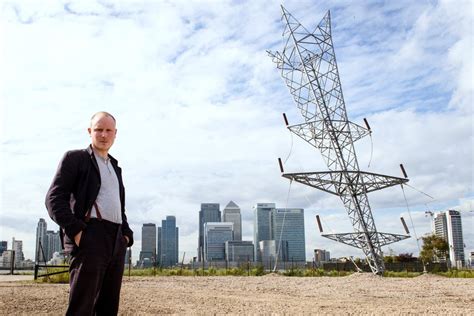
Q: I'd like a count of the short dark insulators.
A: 6